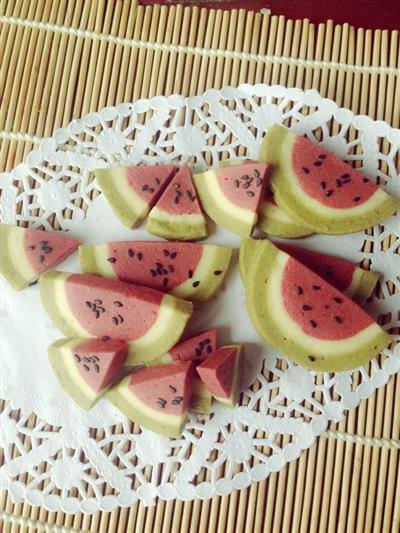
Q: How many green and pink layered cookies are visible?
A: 14